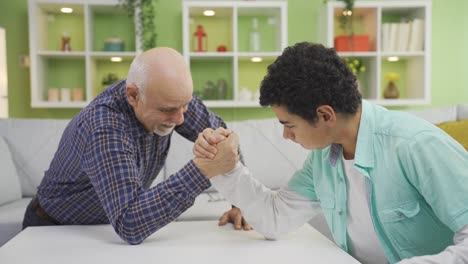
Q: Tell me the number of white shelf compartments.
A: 12